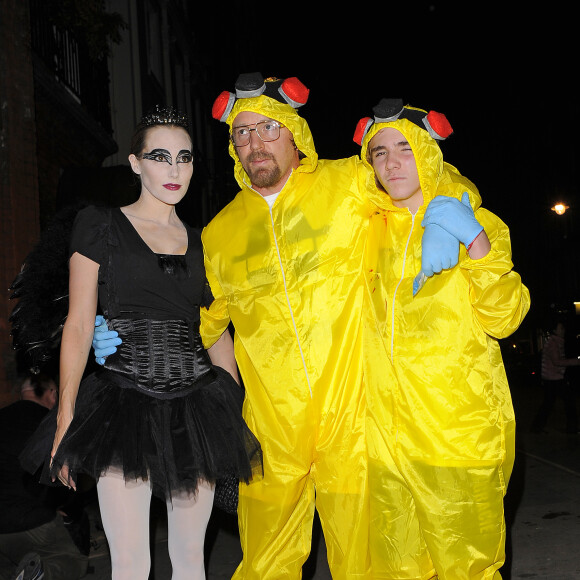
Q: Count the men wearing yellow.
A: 2